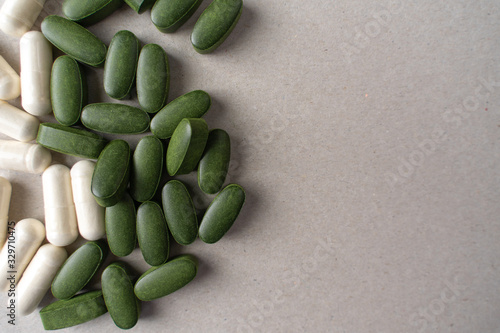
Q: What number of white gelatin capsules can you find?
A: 10